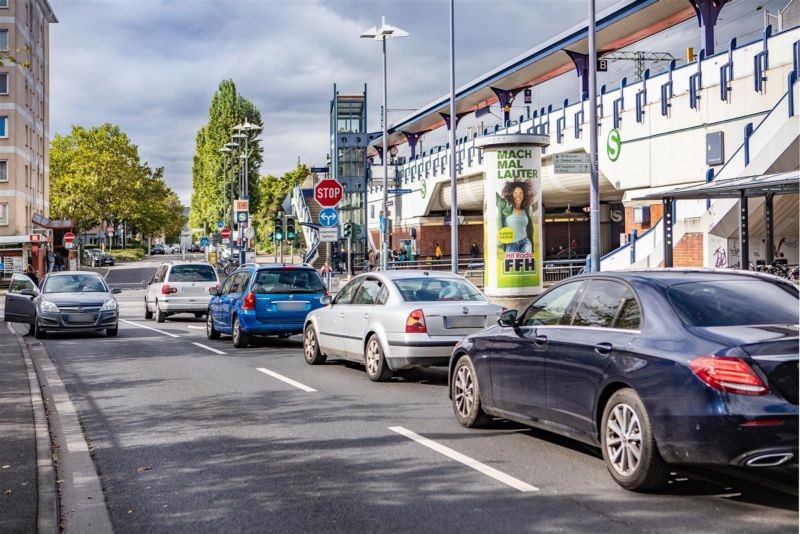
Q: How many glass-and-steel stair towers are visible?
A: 1